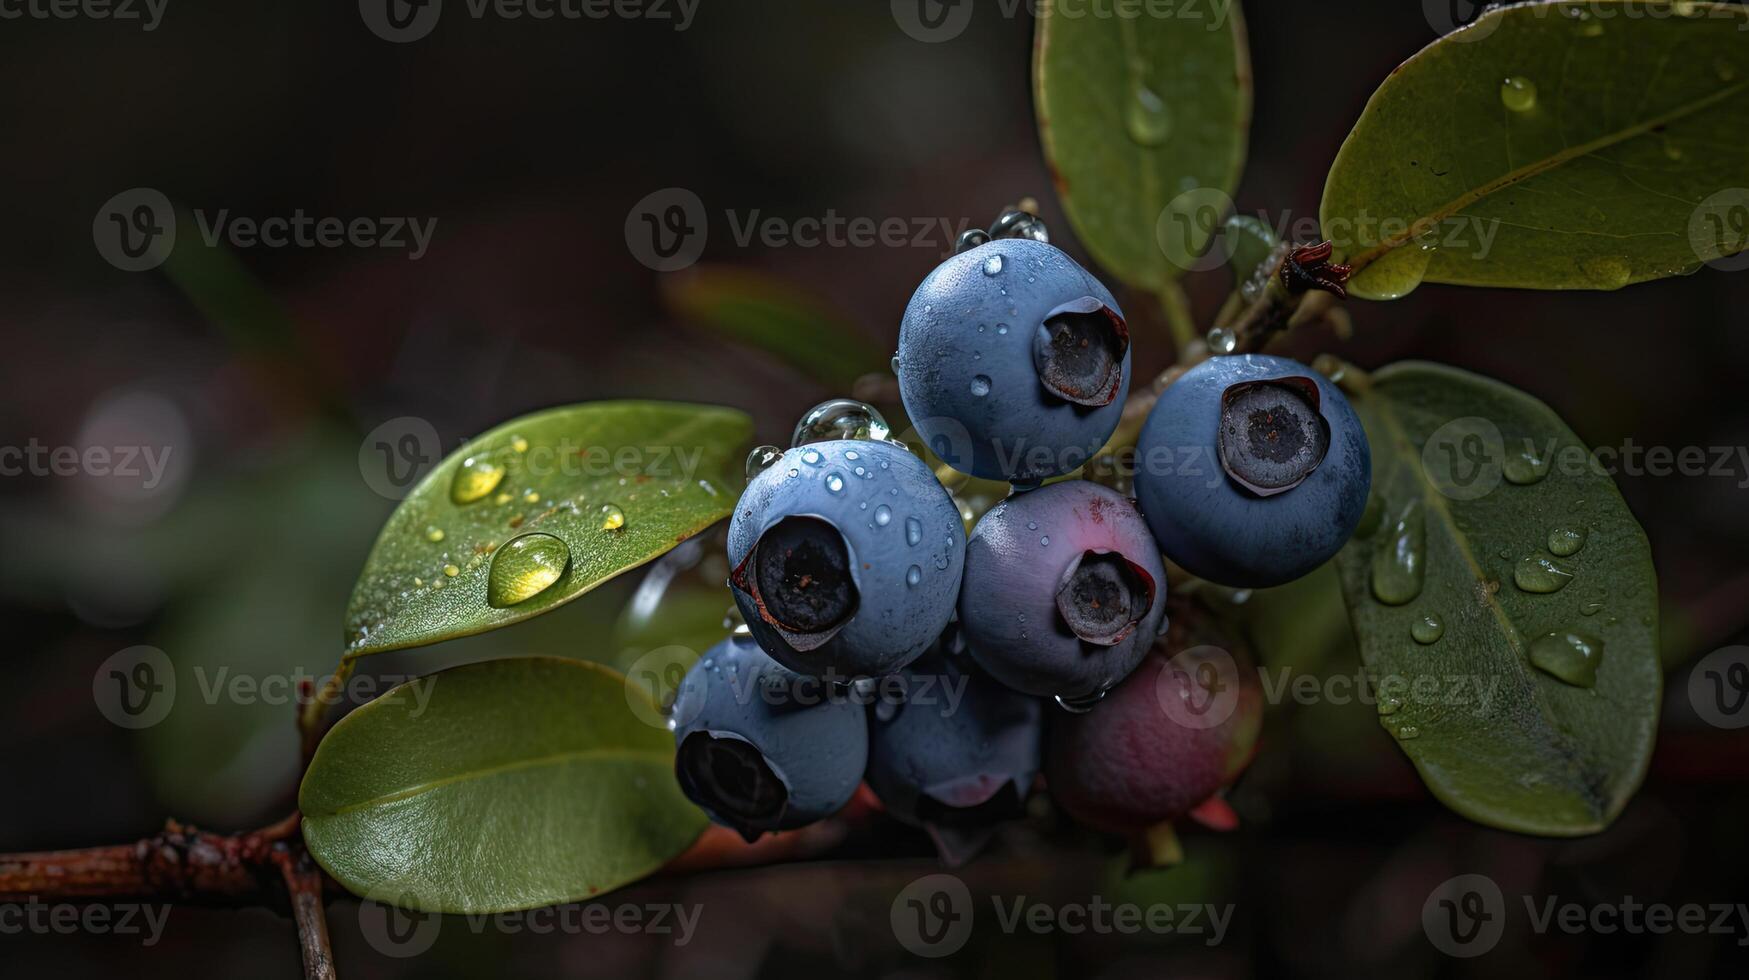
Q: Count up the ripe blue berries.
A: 5